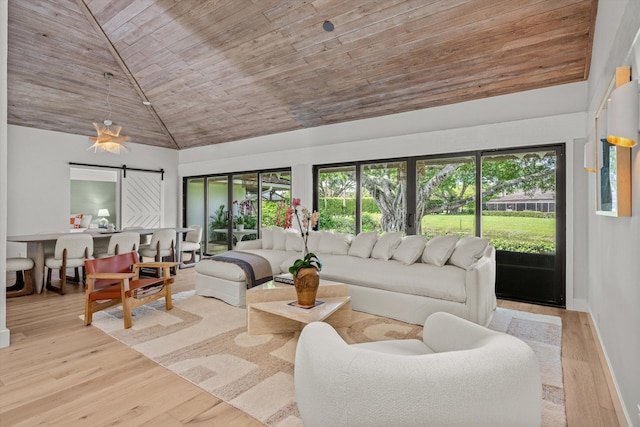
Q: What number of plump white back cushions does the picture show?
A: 10